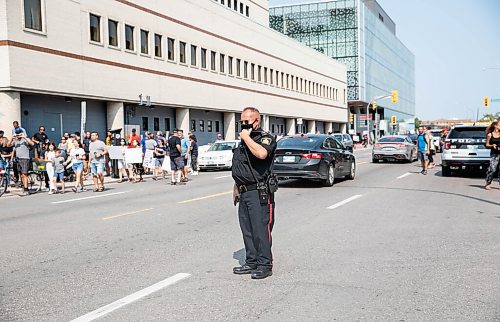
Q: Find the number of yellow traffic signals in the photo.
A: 5